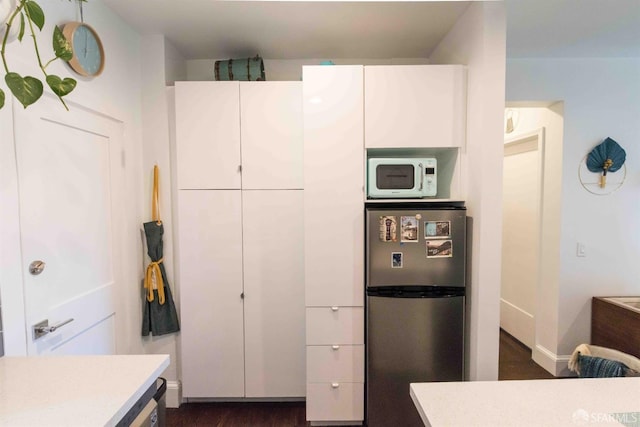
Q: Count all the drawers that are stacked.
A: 3